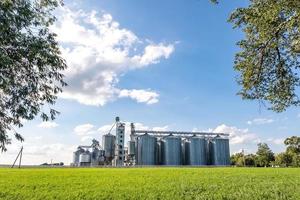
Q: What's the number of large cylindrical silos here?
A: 4